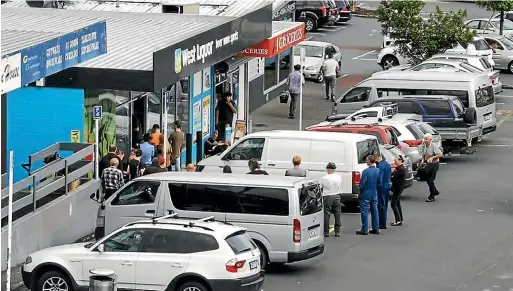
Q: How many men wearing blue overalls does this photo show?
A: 2